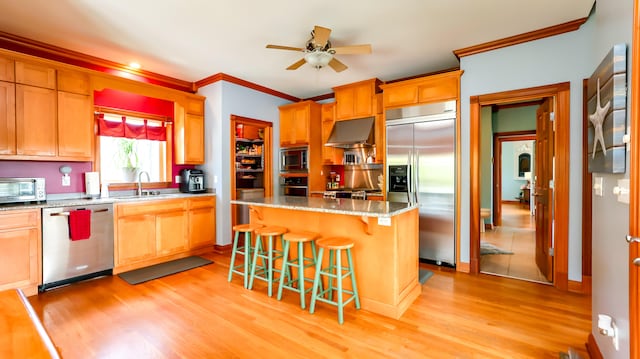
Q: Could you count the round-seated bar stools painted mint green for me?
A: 4